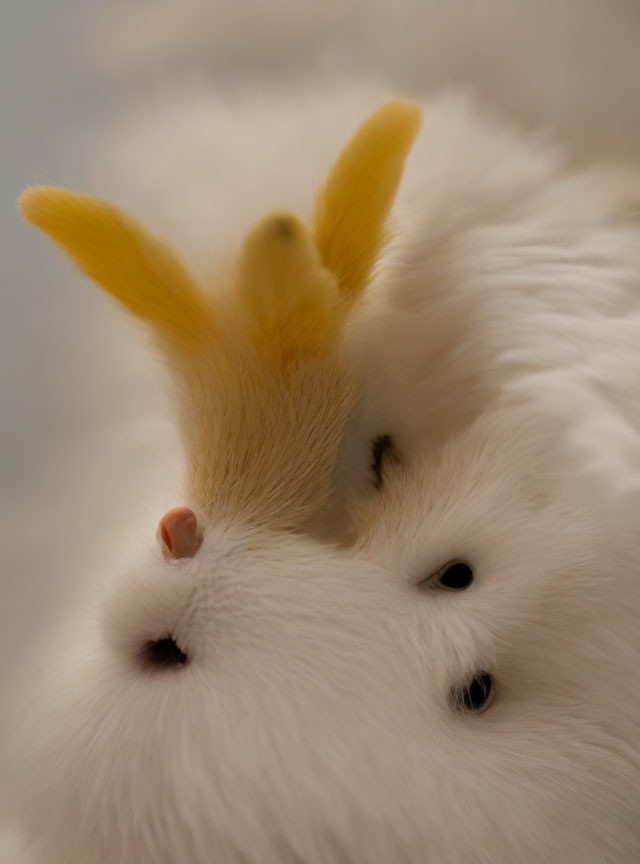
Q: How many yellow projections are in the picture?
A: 3